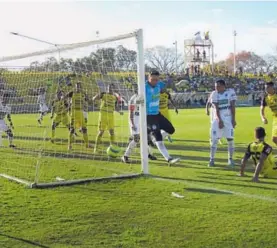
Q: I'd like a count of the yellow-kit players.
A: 6